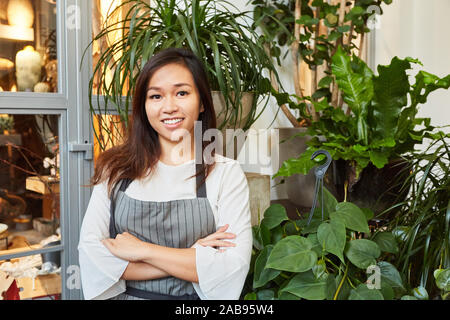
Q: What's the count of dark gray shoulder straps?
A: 2